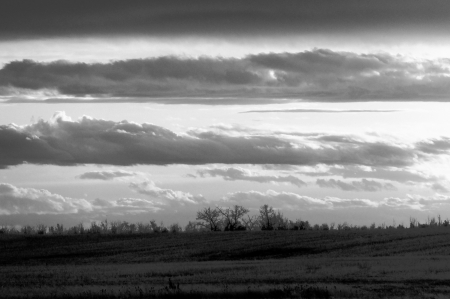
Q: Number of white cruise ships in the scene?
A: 0